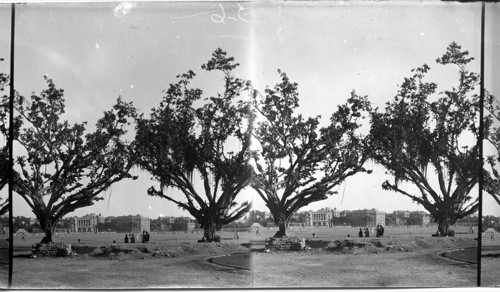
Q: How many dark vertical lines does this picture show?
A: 2